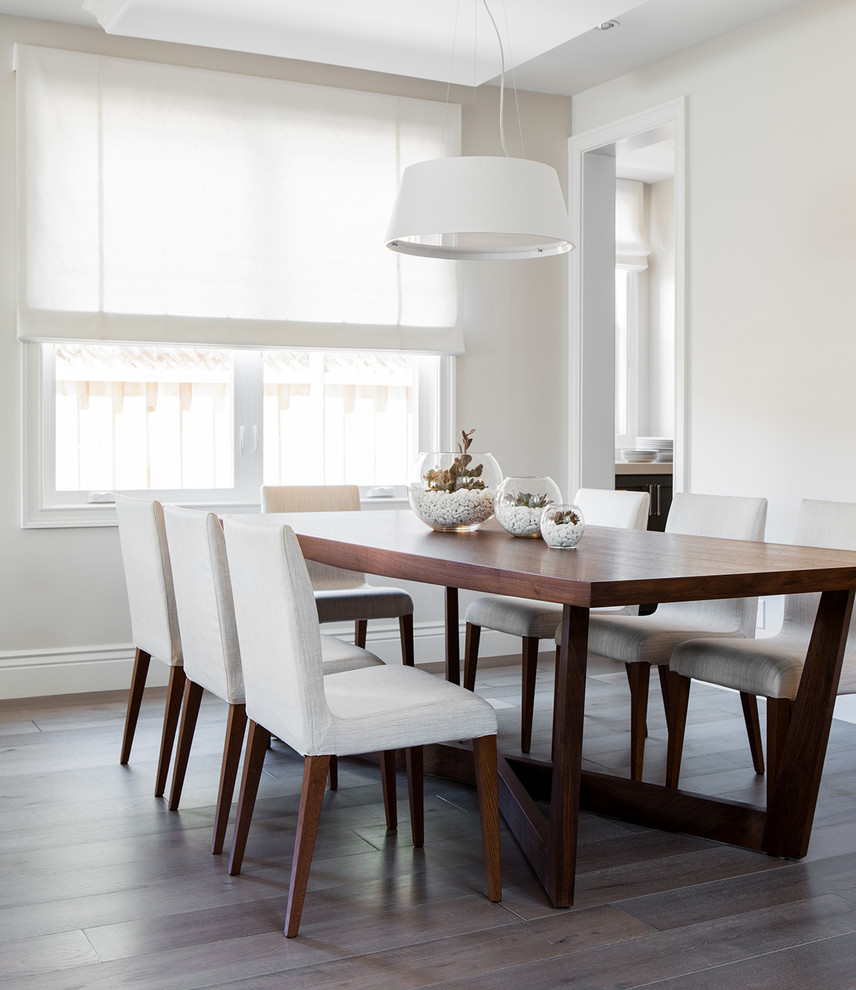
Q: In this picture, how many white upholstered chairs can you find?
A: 7